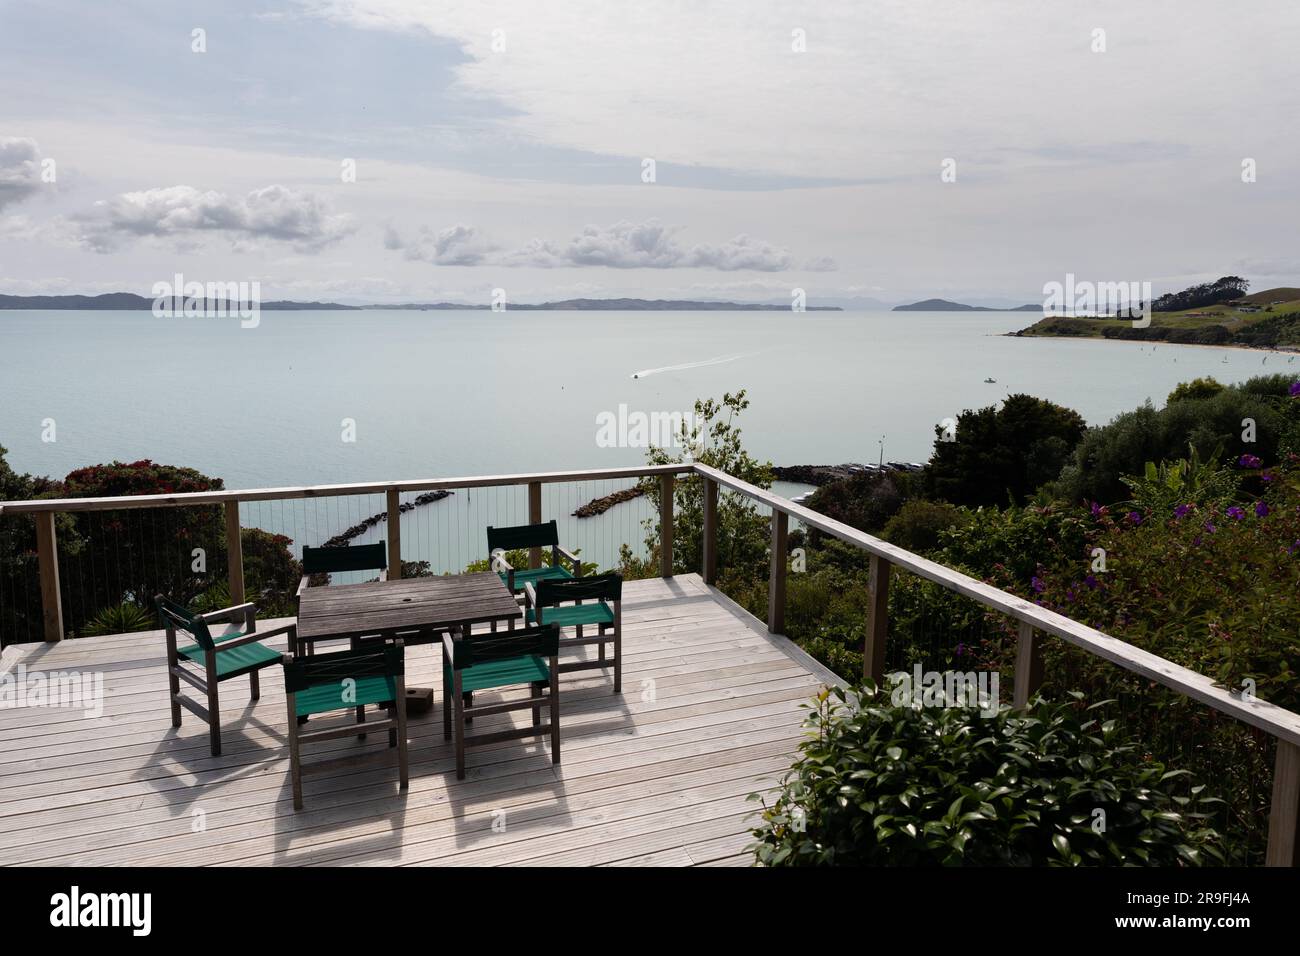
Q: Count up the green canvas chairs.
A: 6